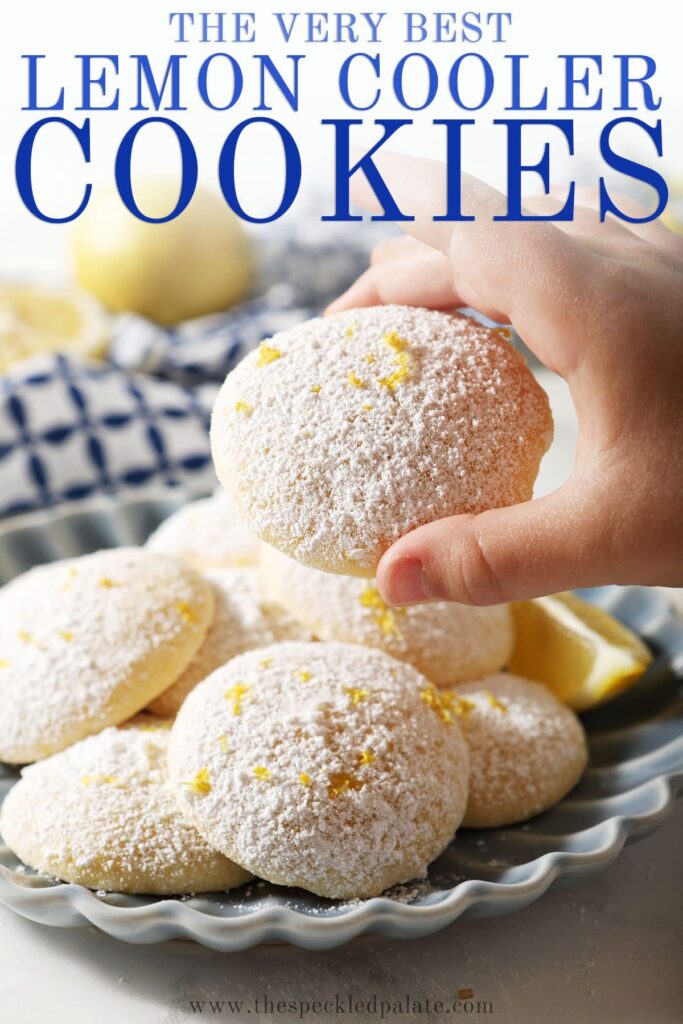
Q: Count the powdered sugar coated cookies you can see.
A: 8